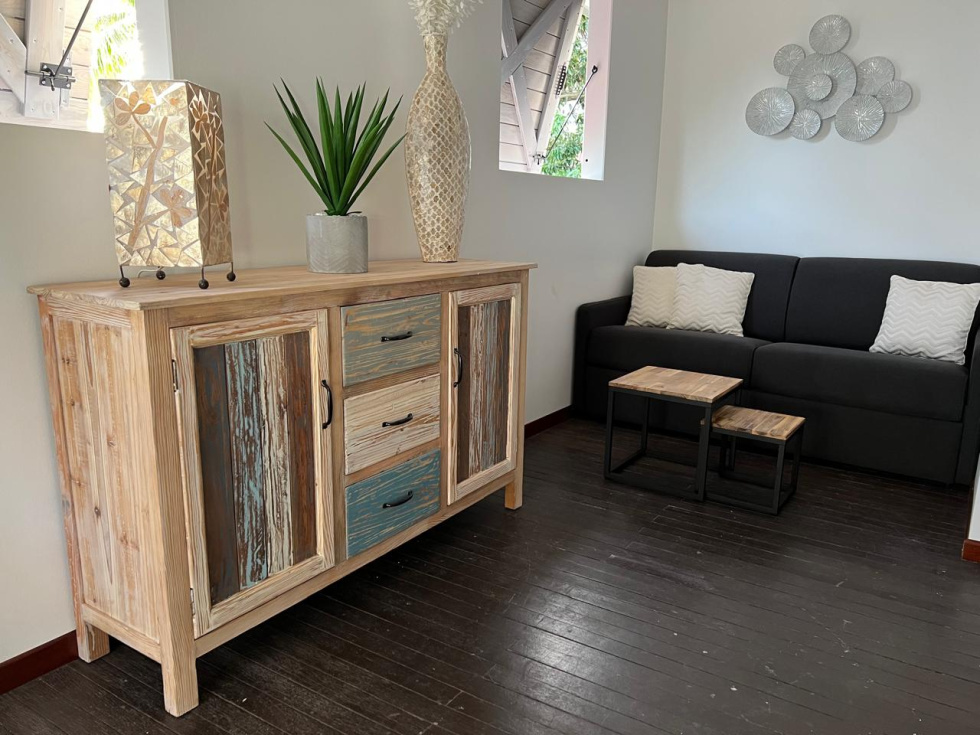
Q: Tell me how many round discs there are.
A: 9